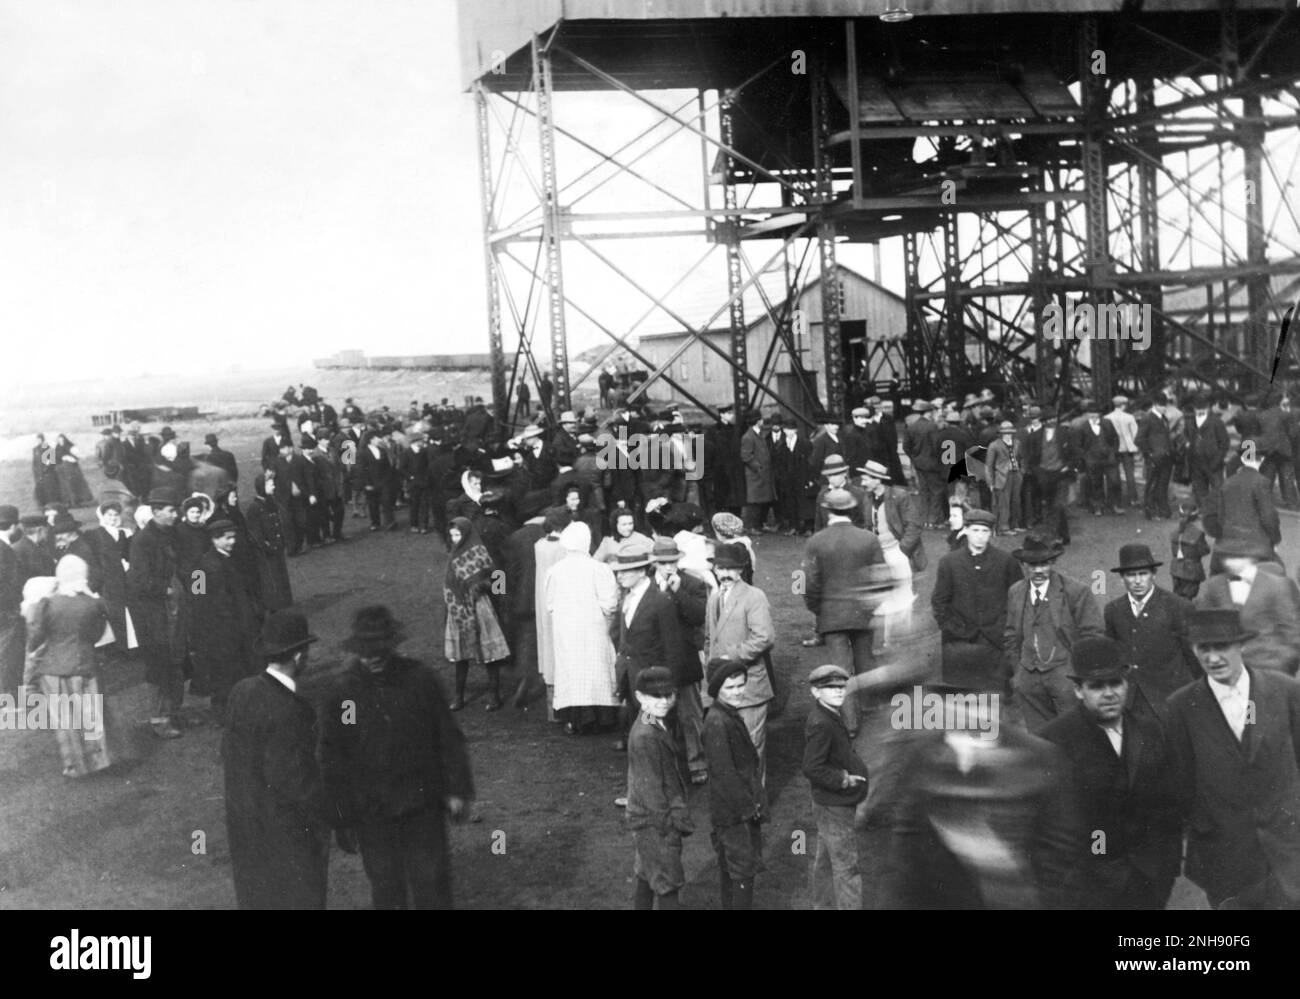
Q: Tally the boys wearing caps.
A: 3